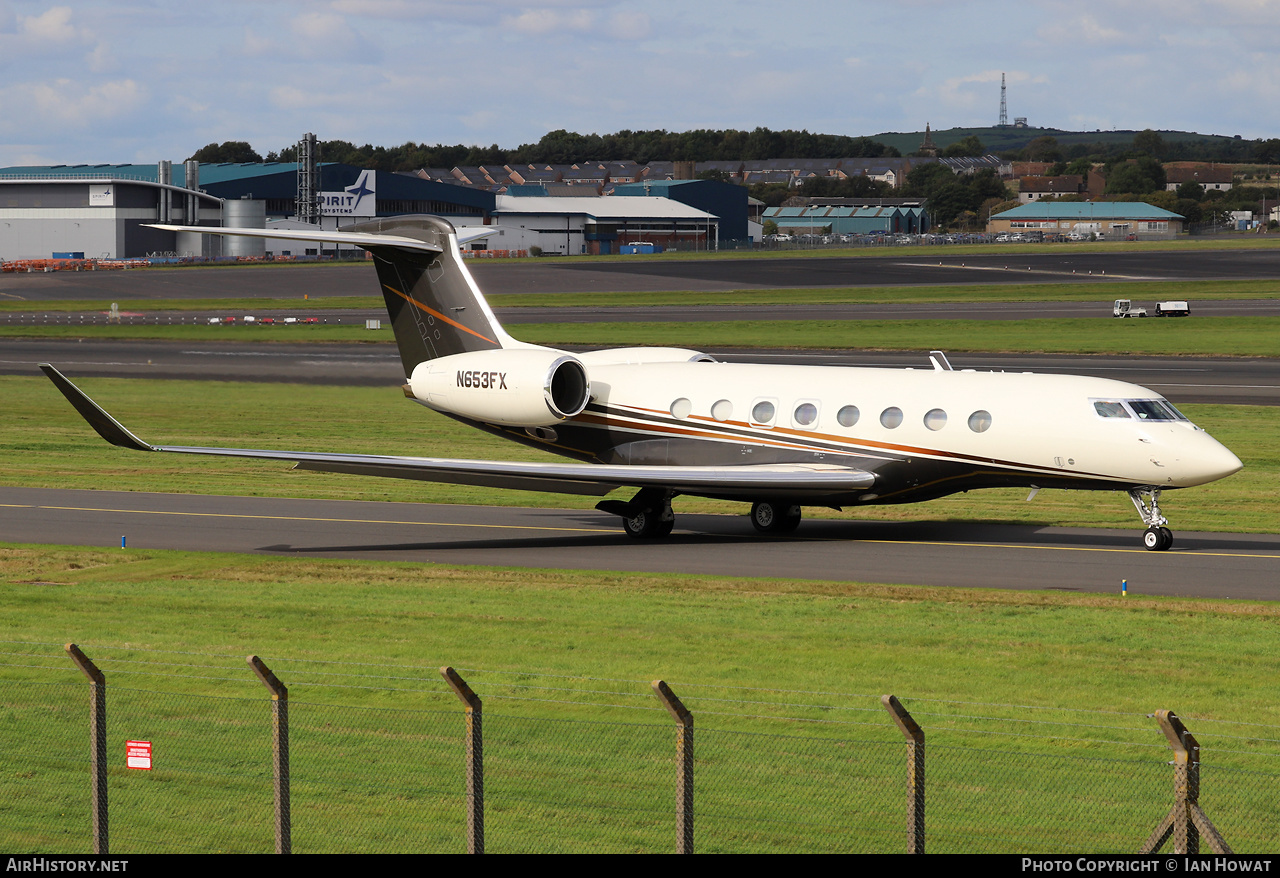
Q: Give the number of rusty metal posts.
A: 6